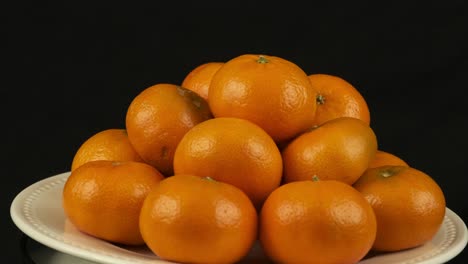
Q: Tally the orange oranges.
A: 12